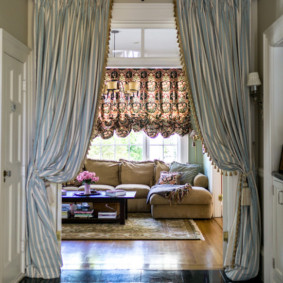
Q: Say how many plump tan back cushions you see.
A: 3